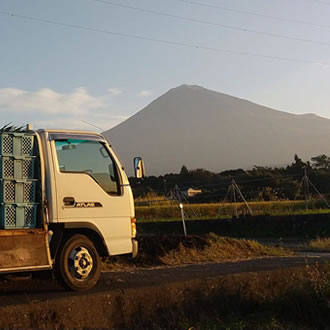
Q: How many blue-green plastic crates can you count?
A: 4